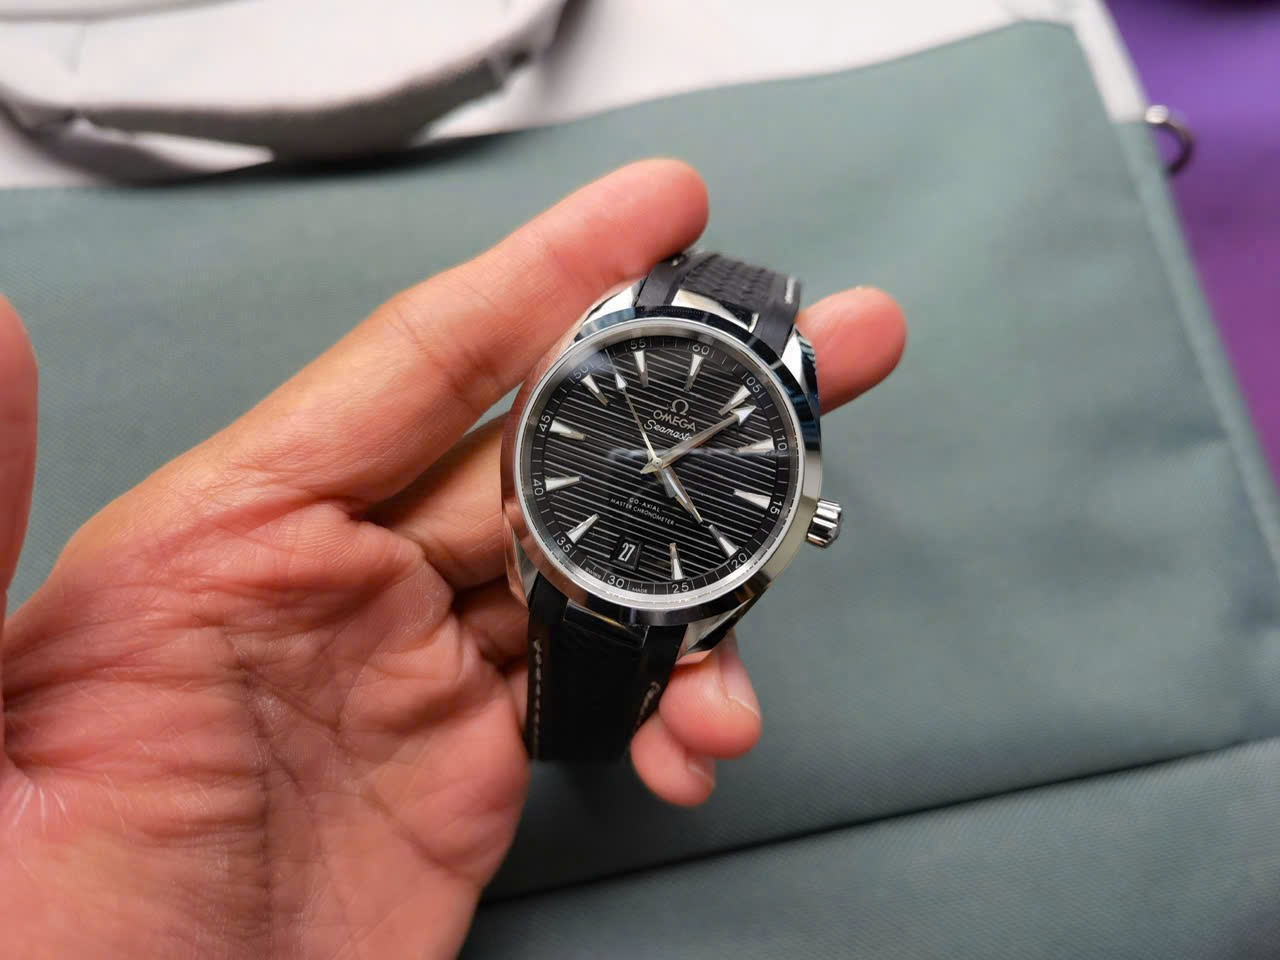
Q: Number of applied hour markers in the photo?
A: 11